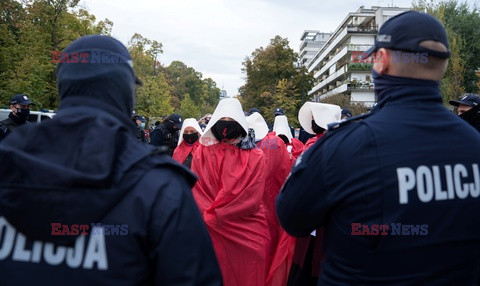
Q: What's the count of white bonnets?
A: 5